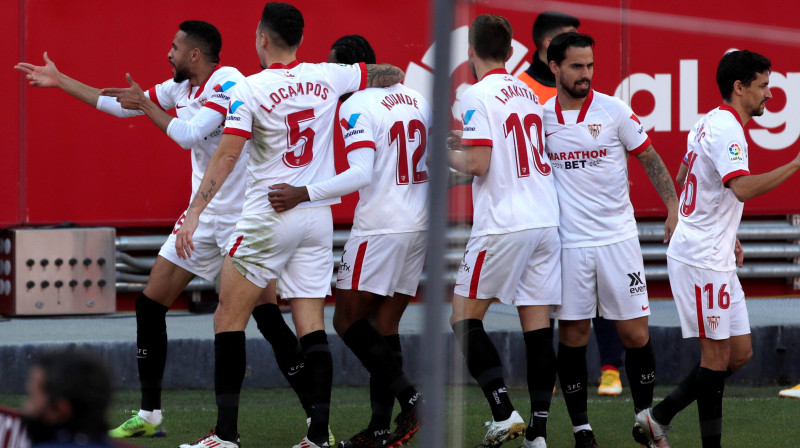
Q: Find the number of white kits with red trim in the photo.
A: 6